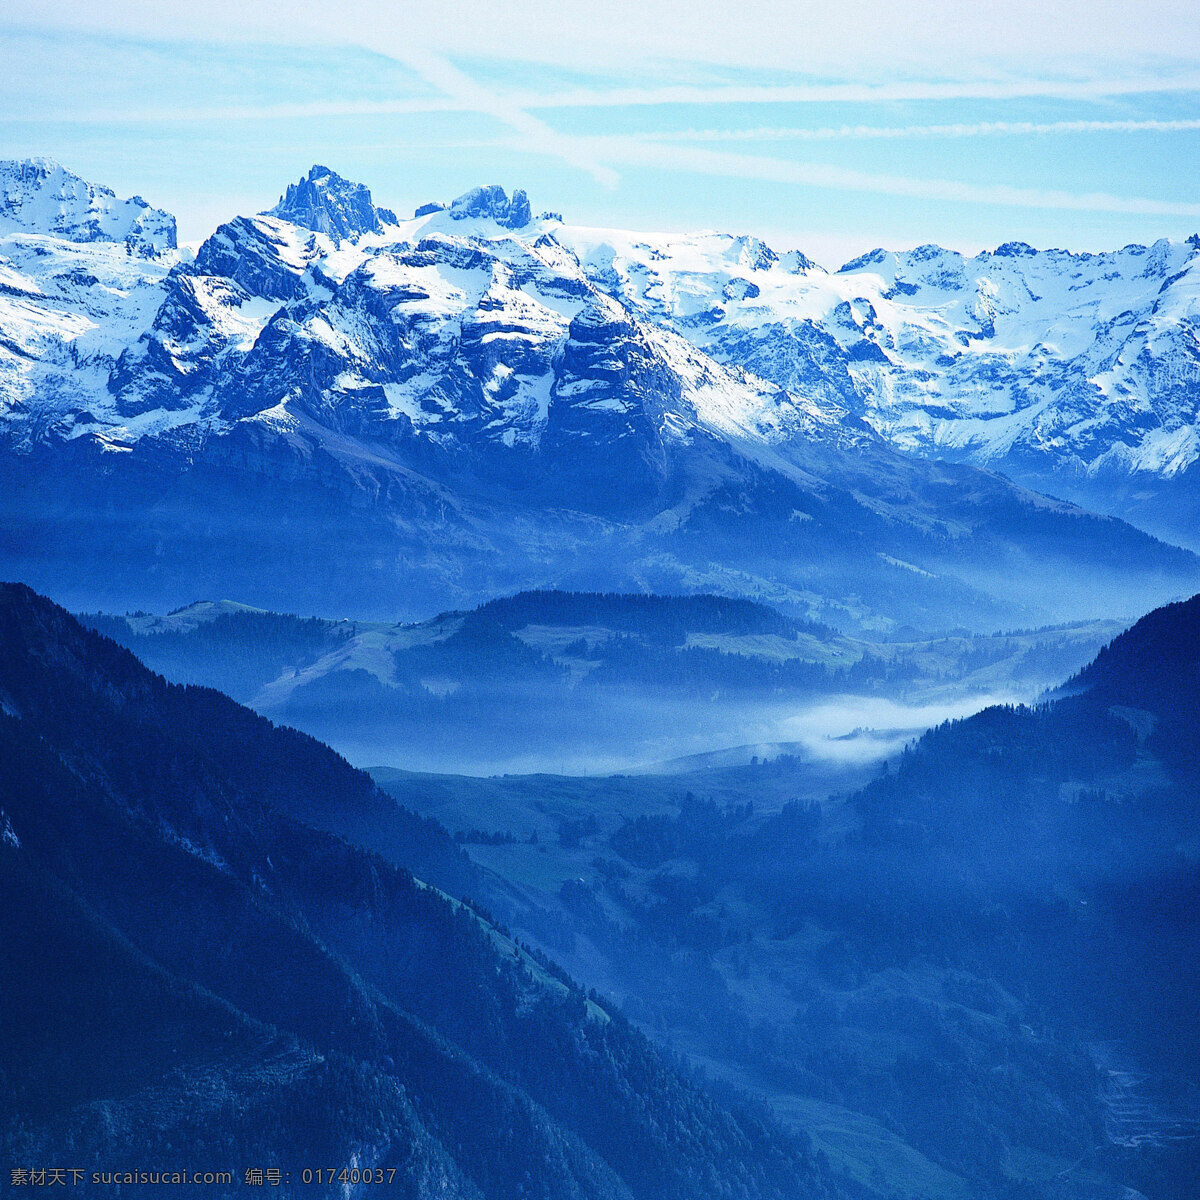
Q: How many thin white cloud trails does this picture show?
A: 4